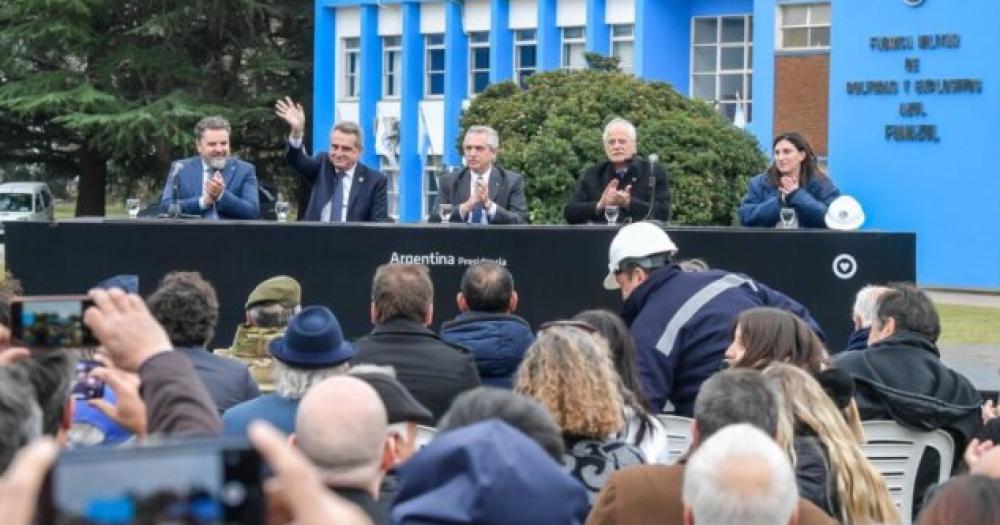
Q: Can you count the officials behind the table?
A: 5